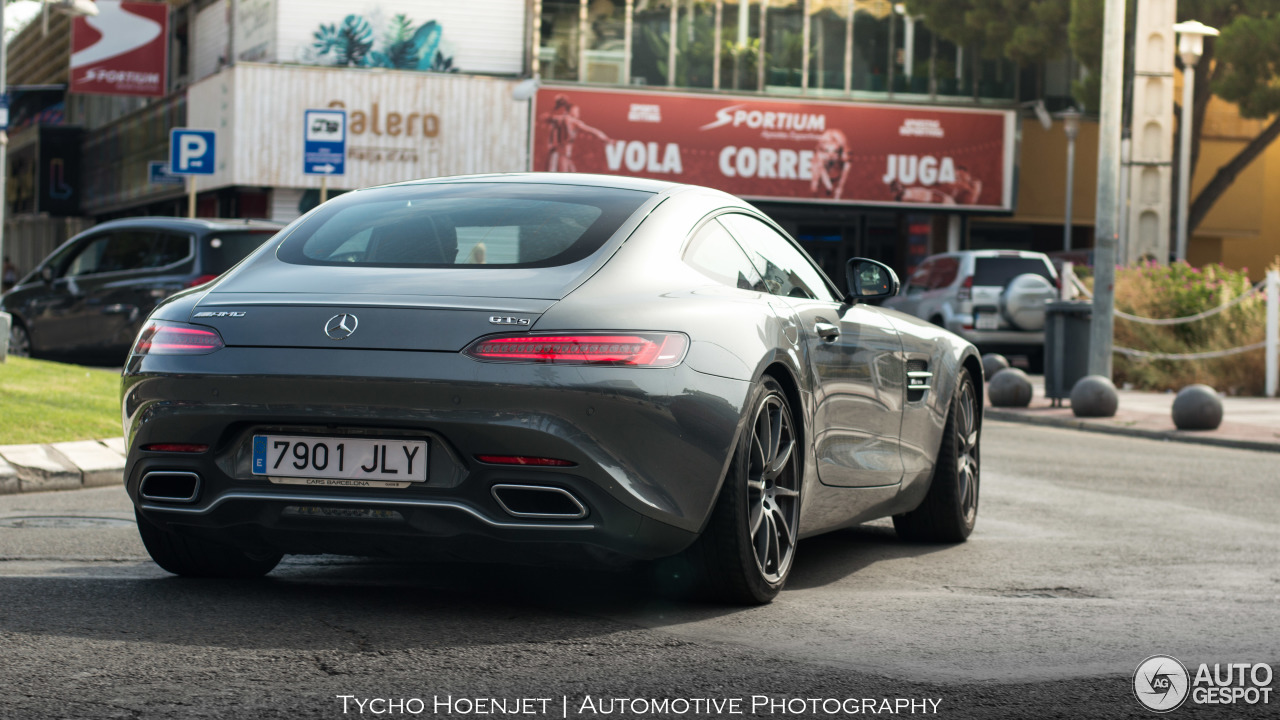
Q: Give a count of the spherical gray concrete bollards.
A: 4